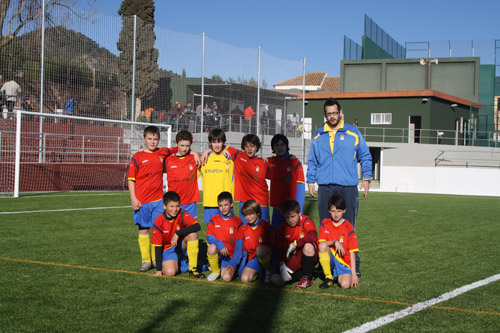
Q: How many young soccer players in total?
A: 10